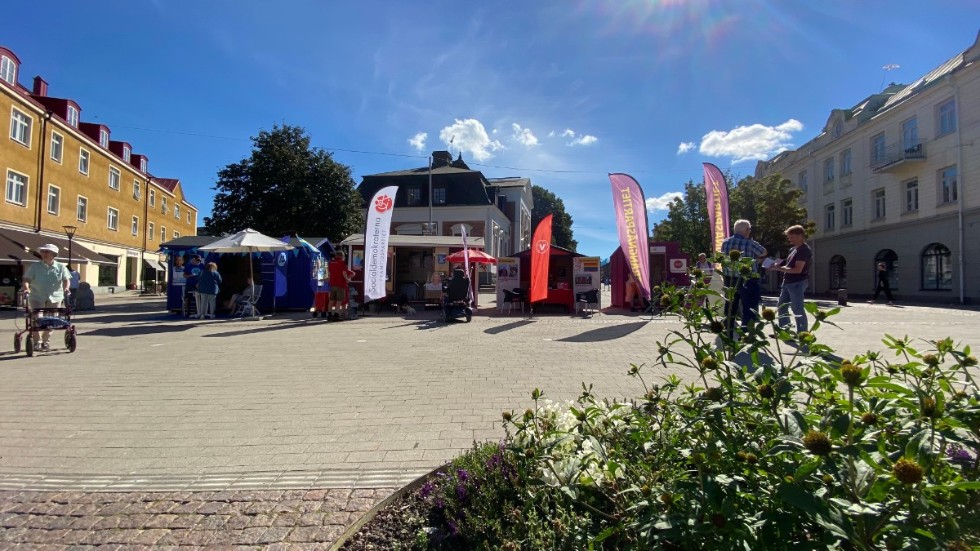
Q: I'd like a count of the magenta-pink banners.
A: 2